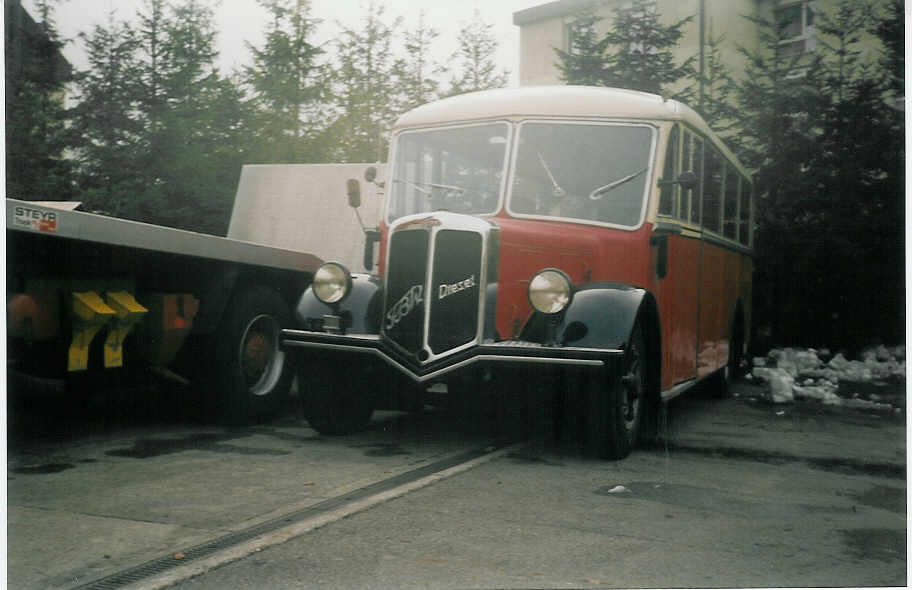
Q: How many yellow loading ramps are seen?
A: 2